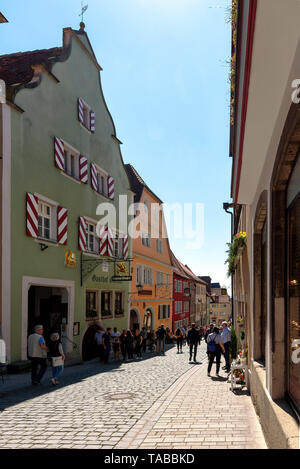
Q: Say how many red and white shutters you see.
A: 12